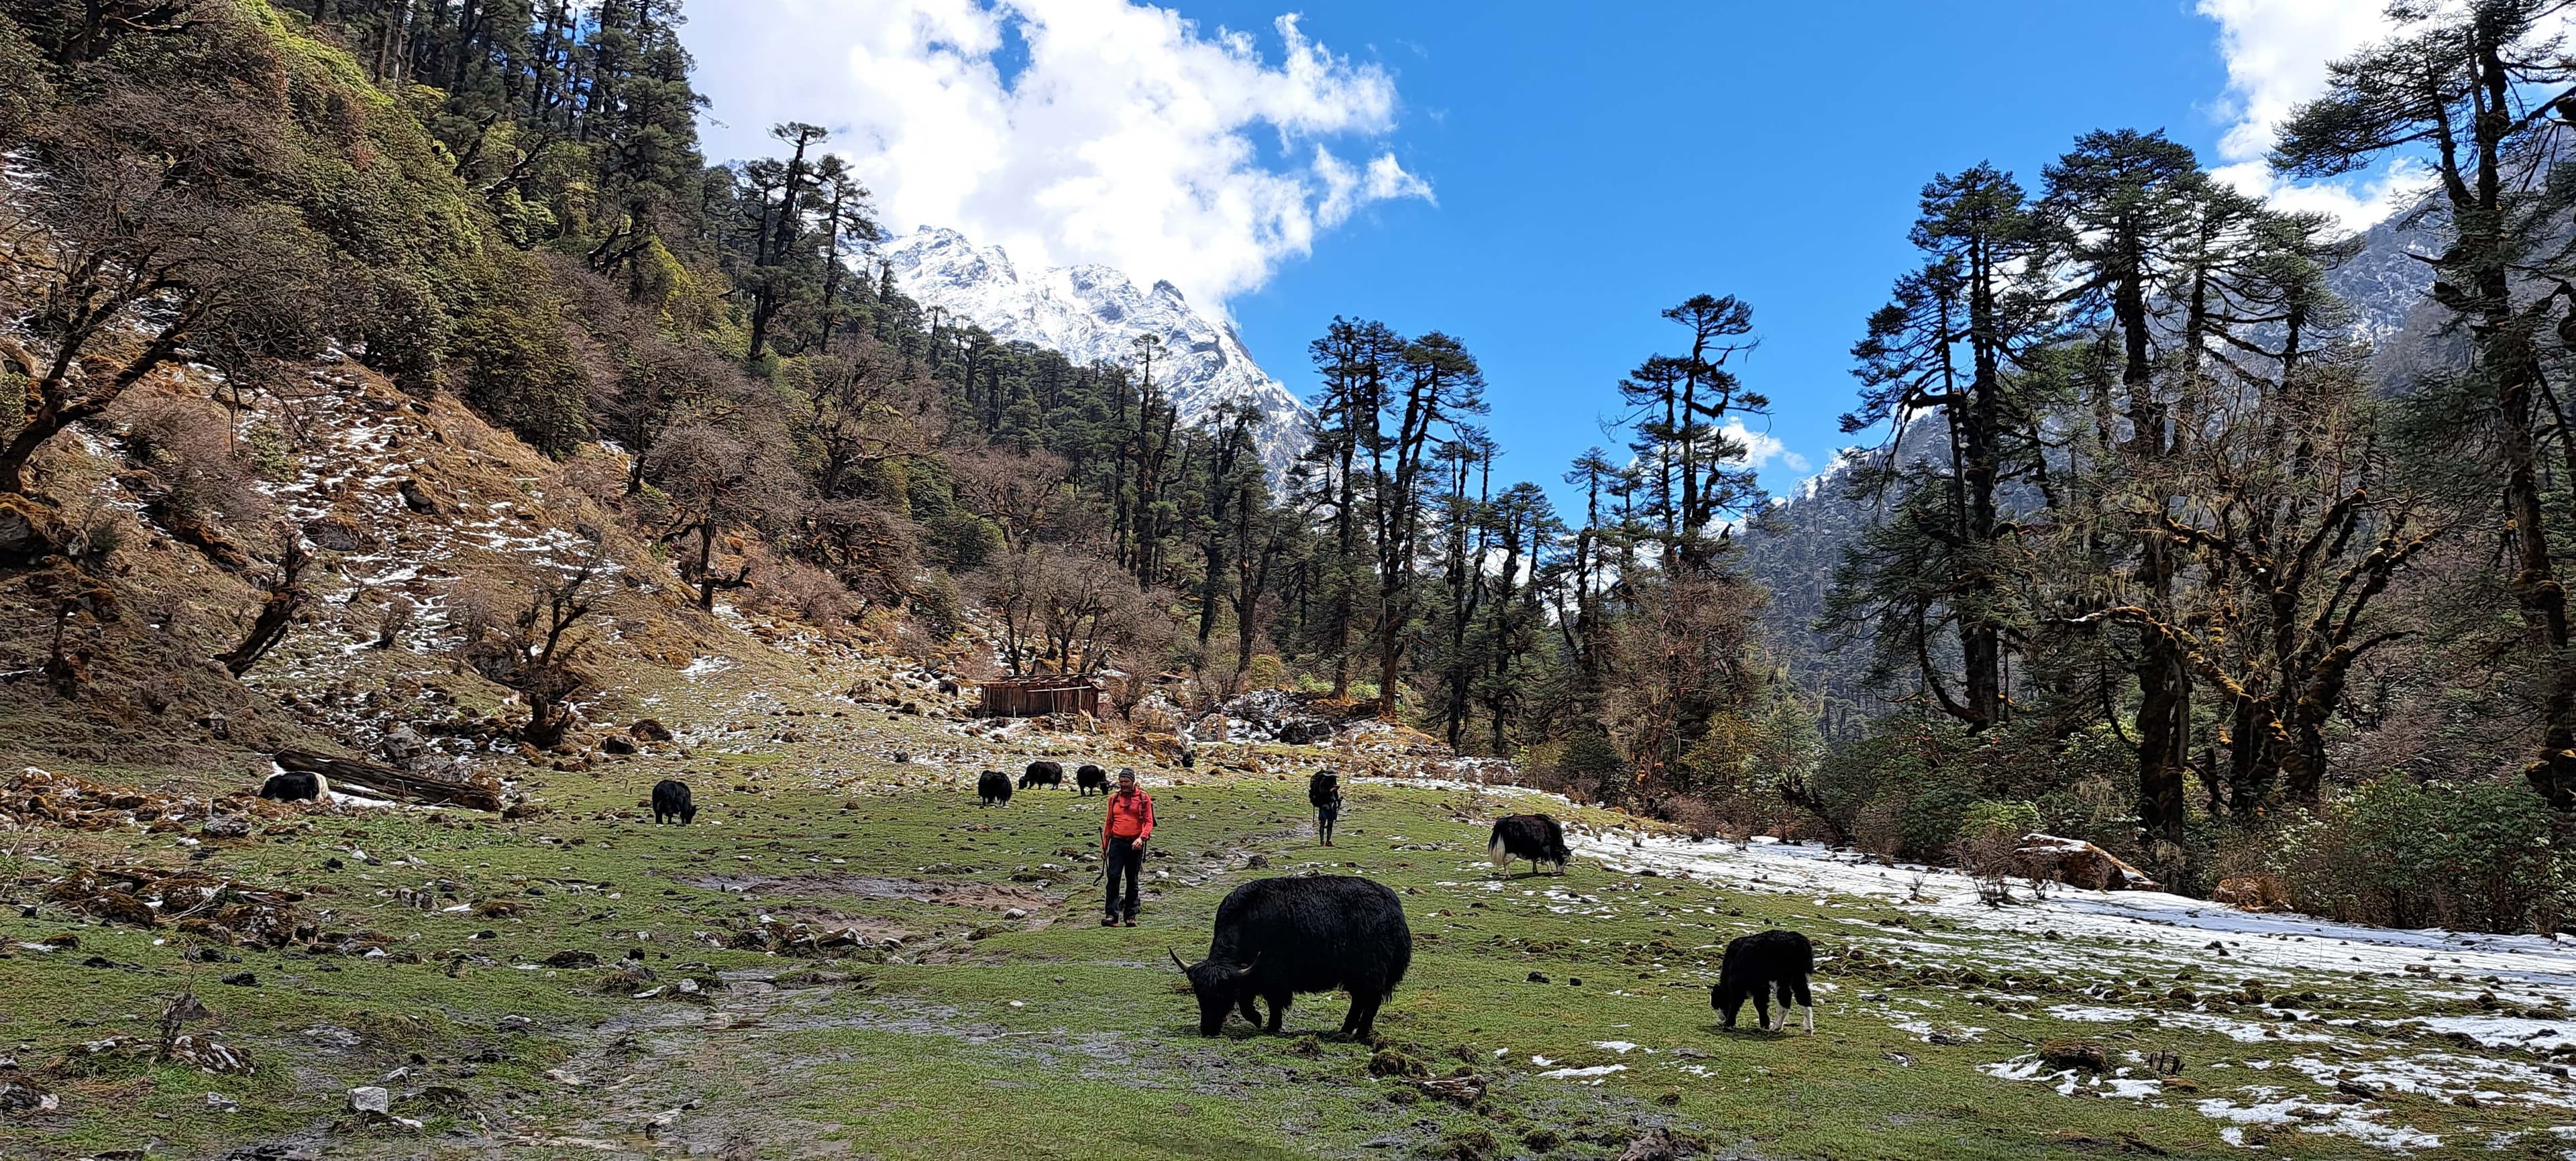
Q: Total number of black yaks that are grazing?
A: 8